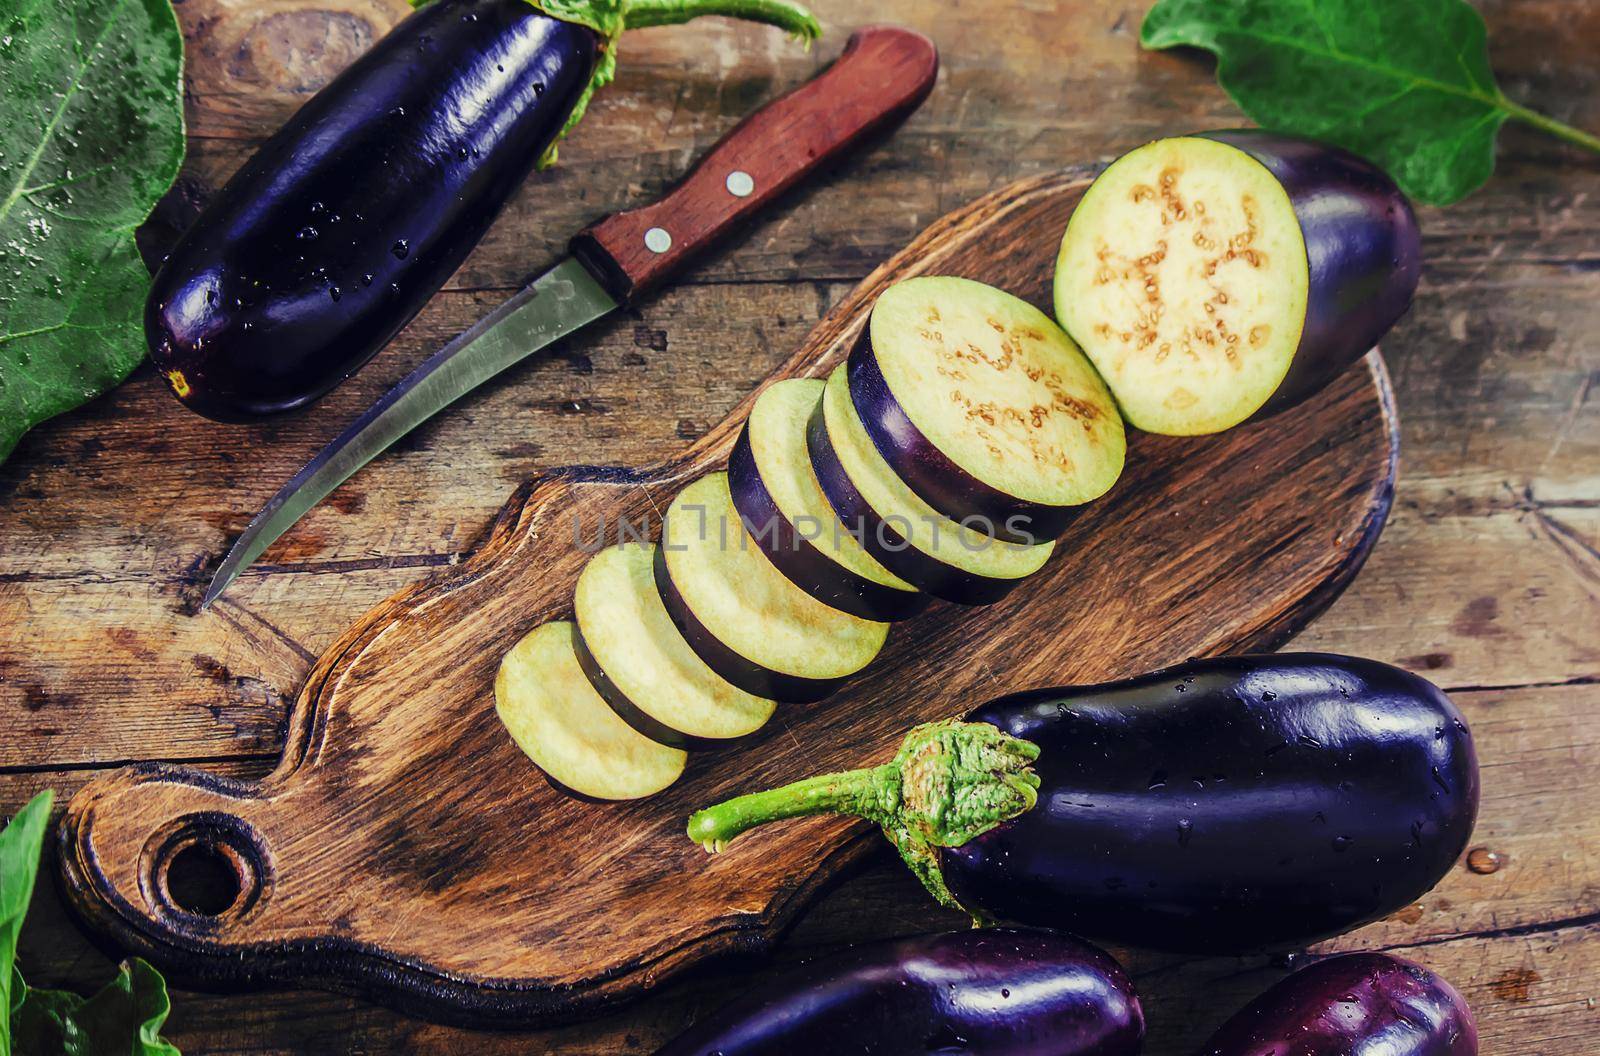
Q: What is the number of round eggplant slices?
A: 6